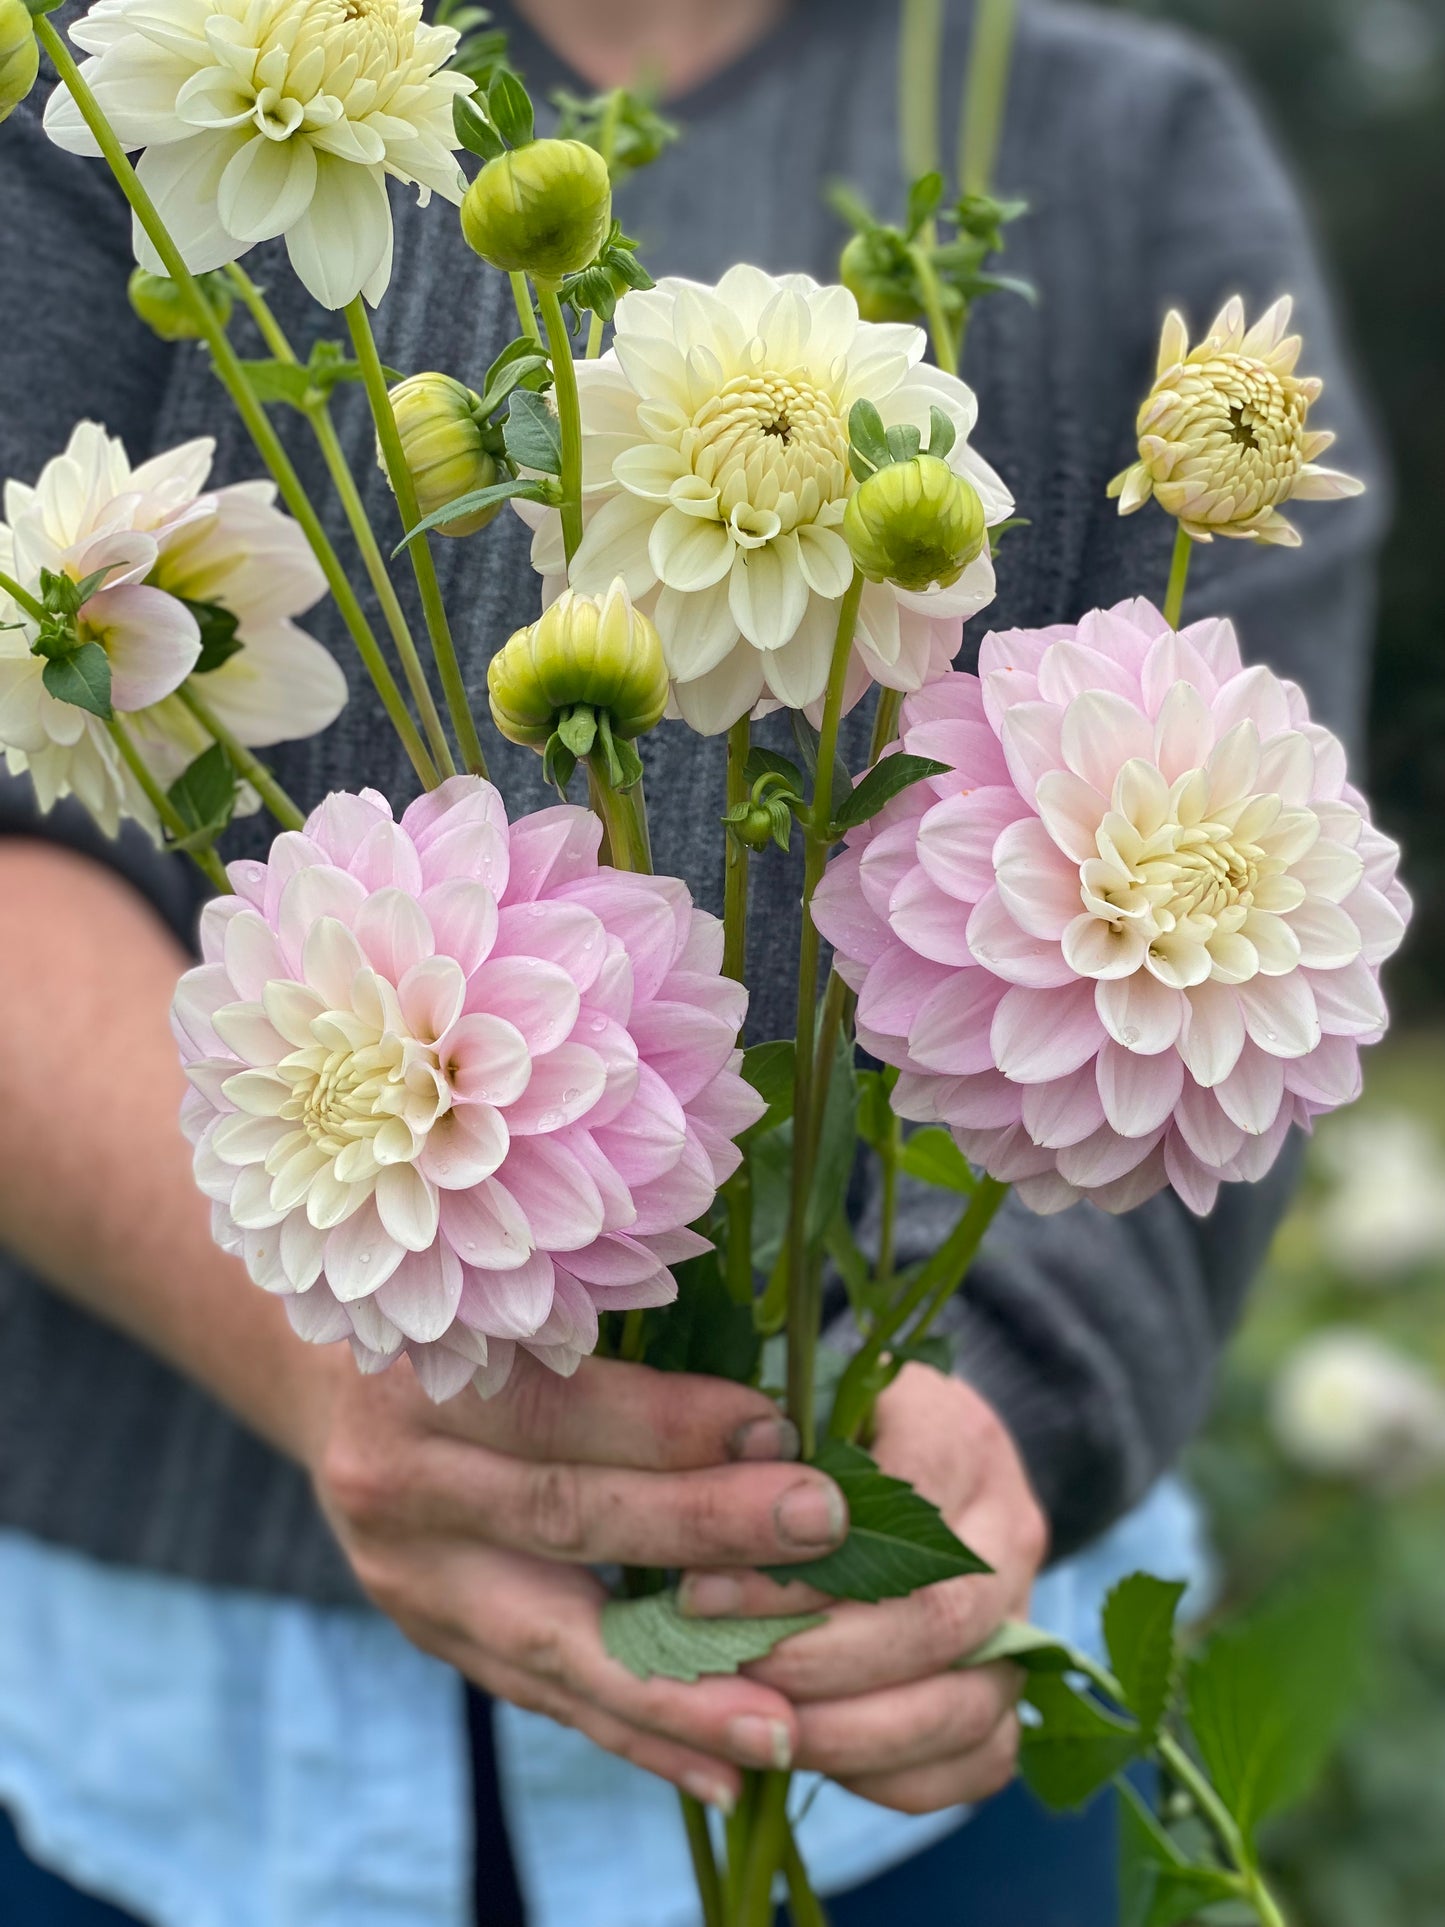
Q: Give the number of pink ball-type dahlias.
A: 2